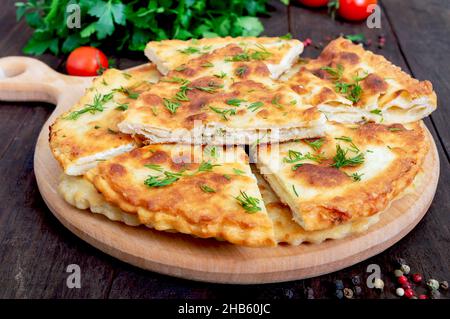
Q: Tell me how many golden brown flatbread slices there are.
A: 6